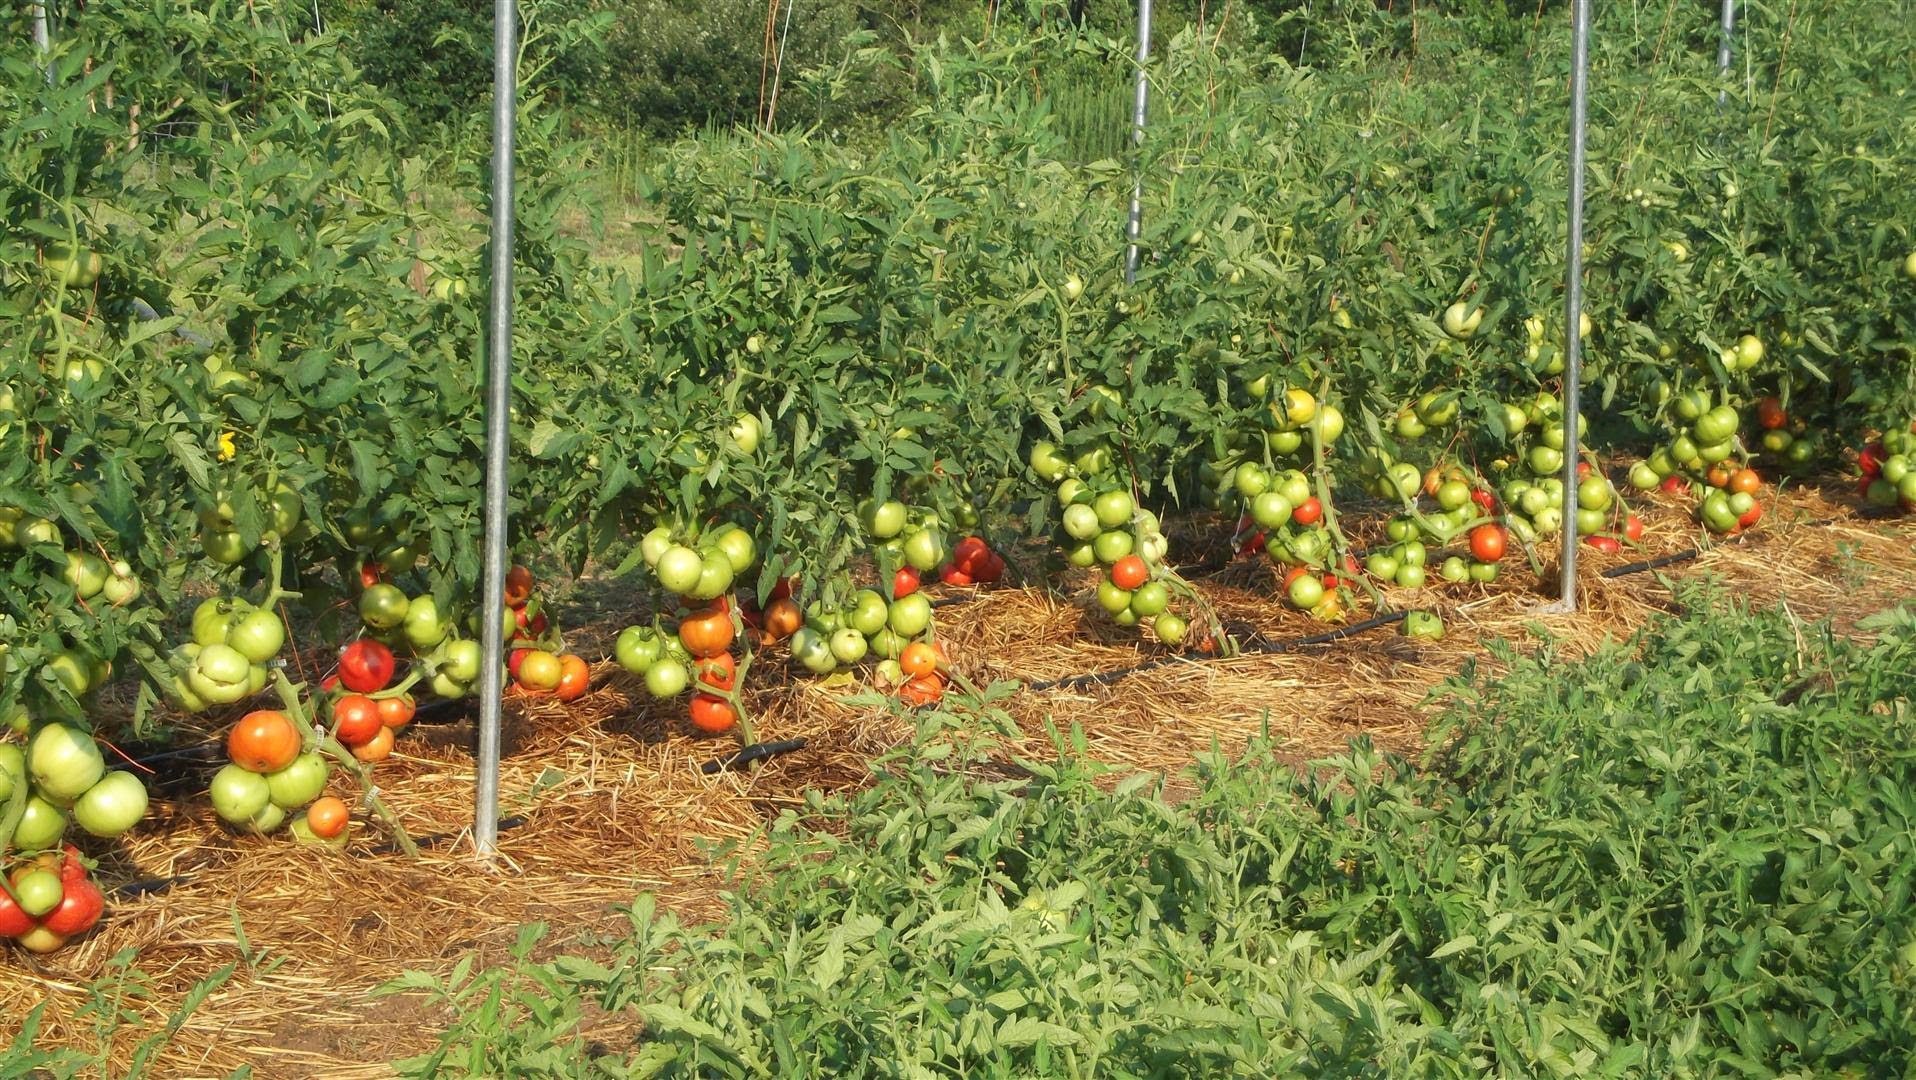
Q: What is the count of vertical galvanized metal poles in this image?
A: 5